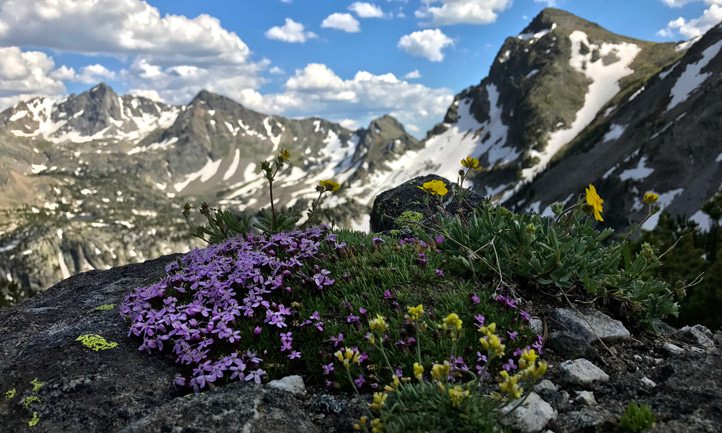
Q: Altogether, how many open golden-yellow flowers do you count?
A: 6